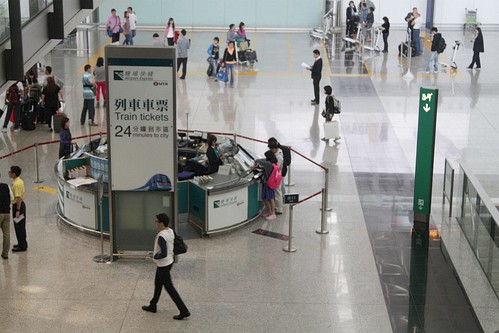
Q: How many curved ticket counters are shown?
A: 2